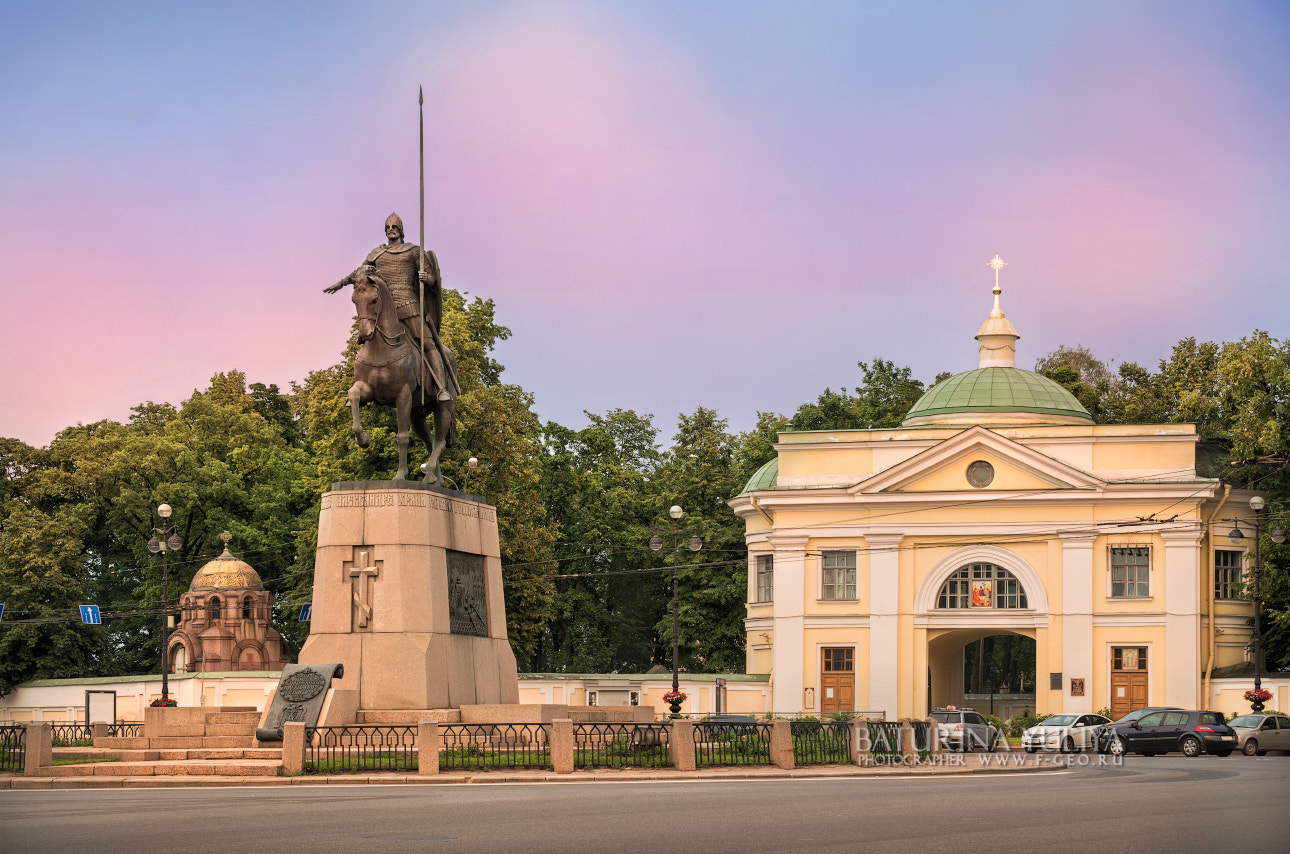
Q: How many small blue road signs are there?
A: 3